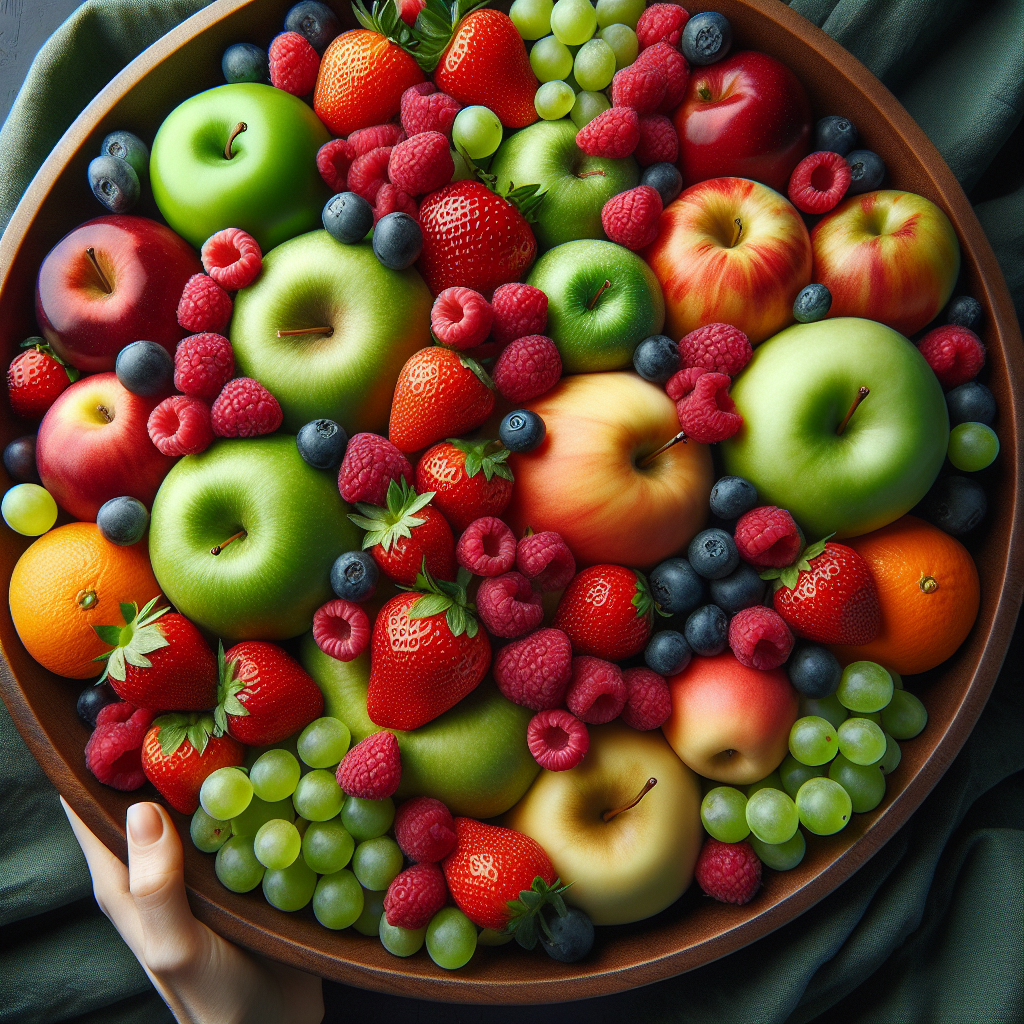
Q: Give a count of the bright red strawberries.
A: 14